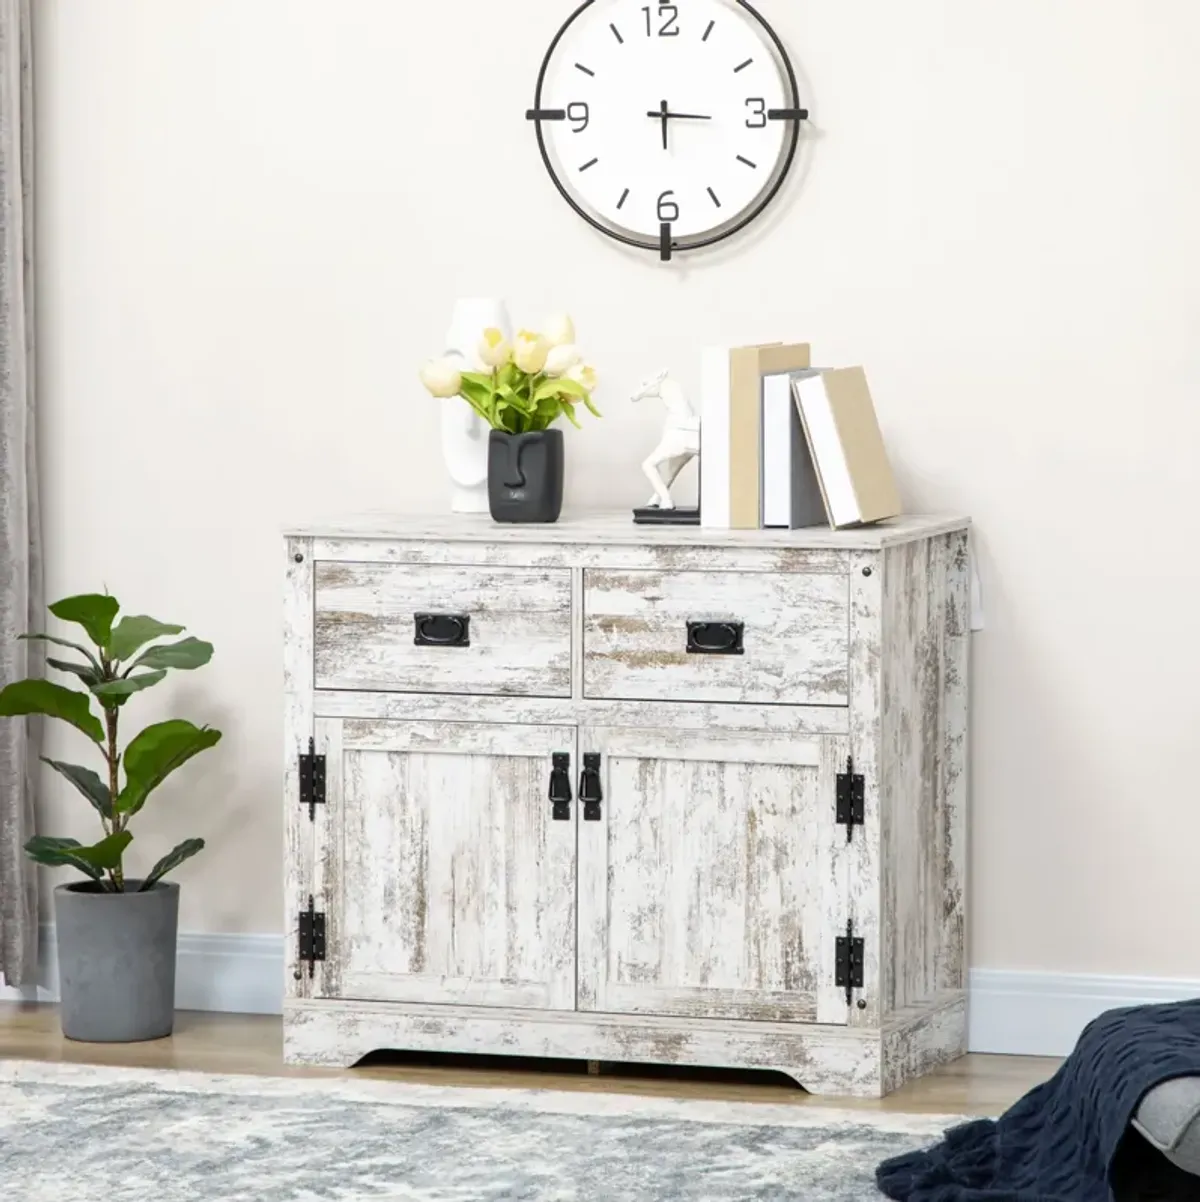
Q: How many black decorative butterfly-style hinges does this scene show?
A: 4